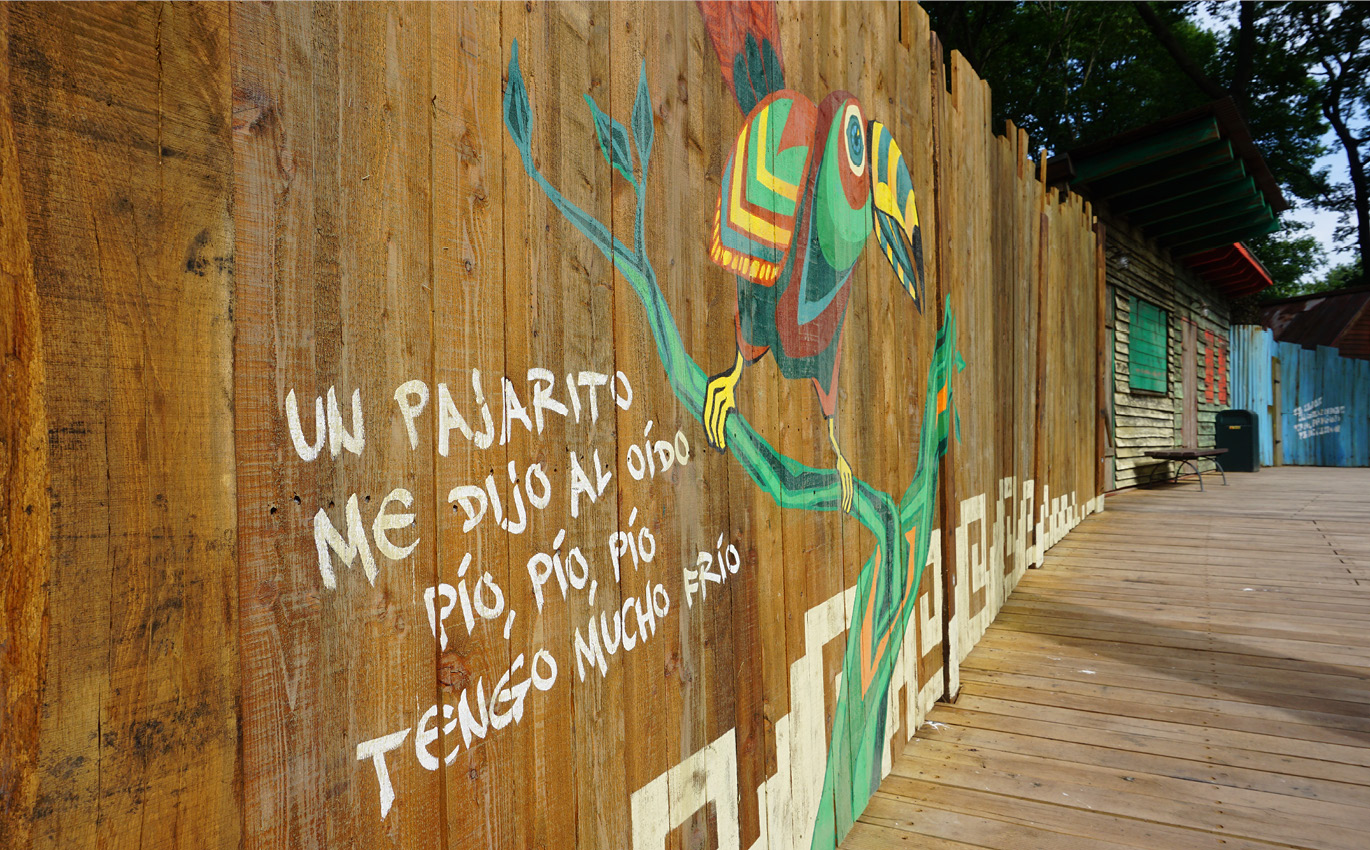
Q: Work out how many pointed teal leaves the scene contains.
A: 3